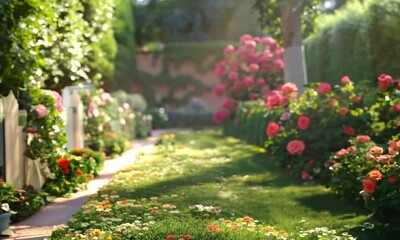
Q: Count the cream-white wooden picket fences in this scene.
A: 1